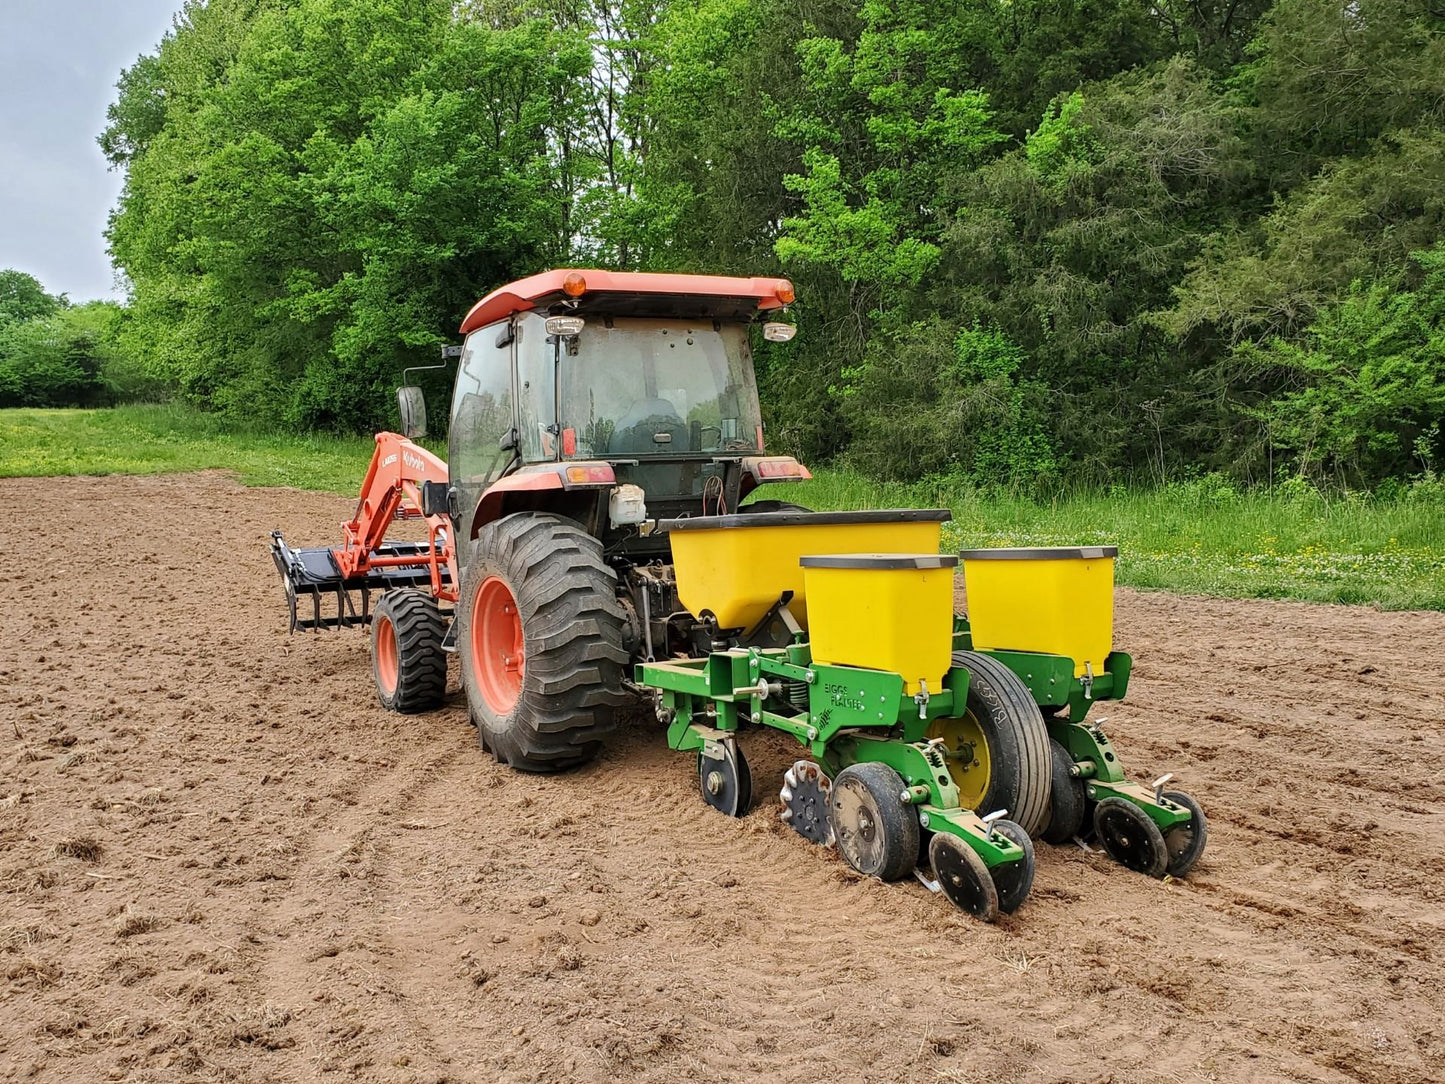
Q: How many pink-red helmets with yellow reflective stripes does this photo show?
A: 0